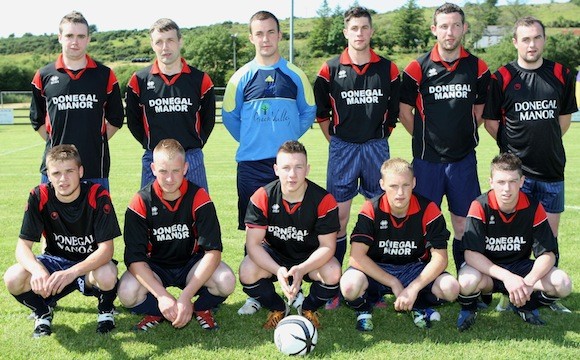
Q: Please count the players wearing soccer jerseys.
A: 11